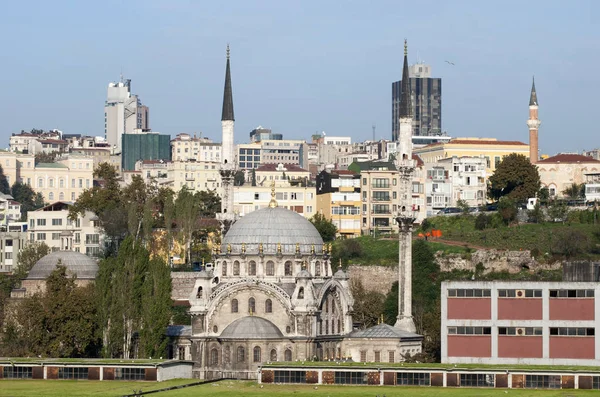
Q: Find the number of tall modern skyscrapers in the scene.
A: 2